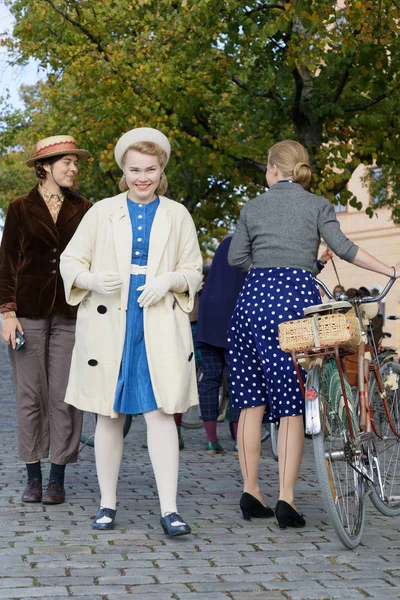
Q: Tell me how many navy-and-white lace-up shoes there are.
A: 2